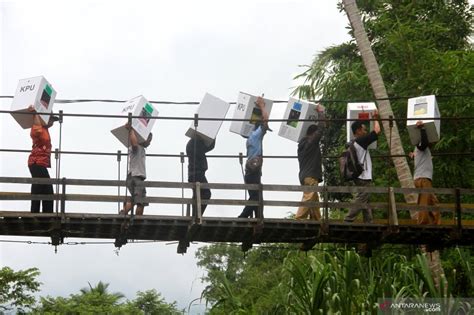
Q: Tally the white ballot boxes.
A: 7